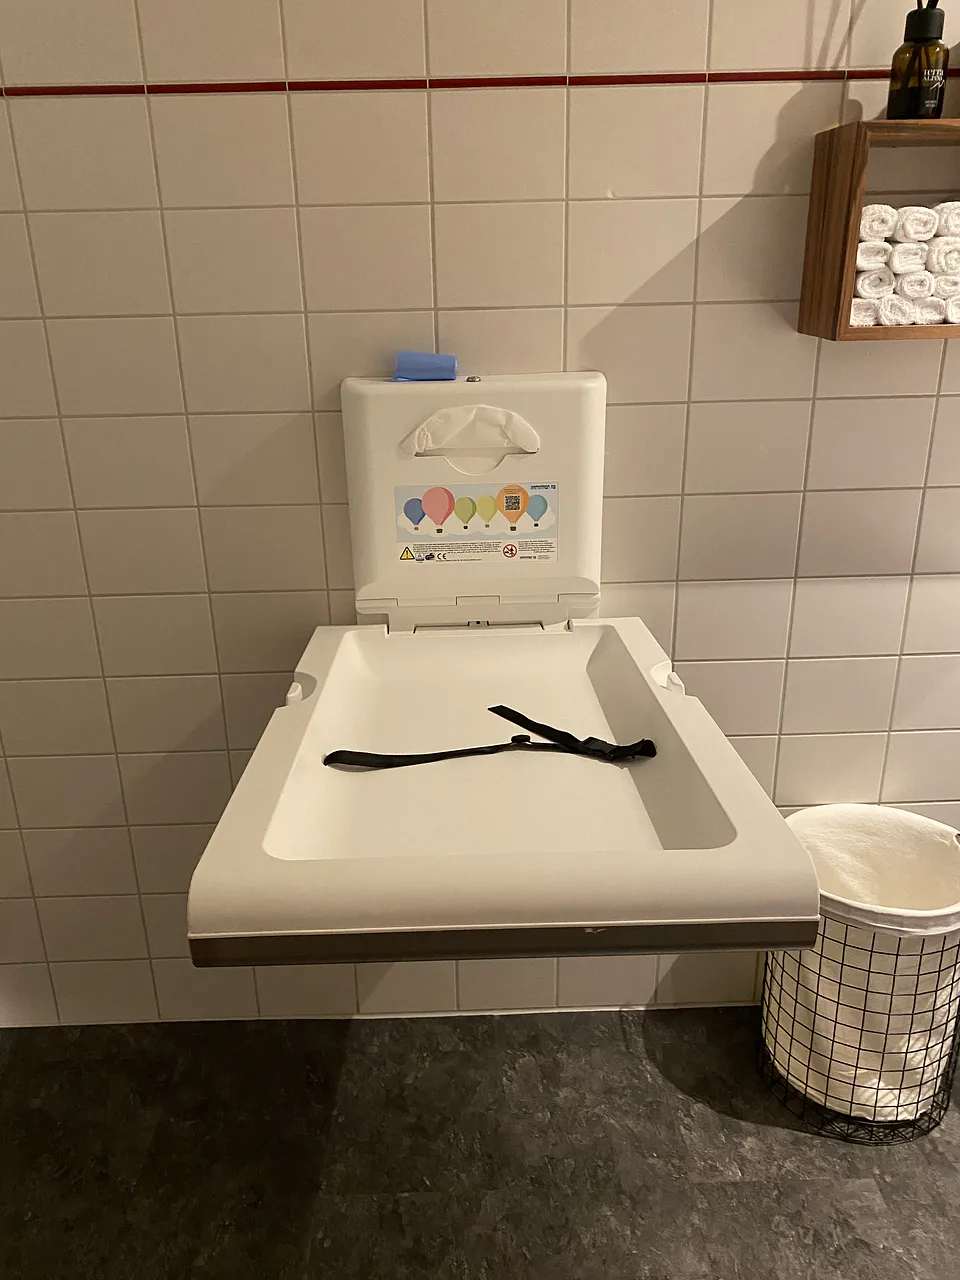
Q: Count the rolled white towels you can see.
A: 13